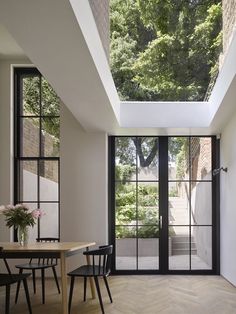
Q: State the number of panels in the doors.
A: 12